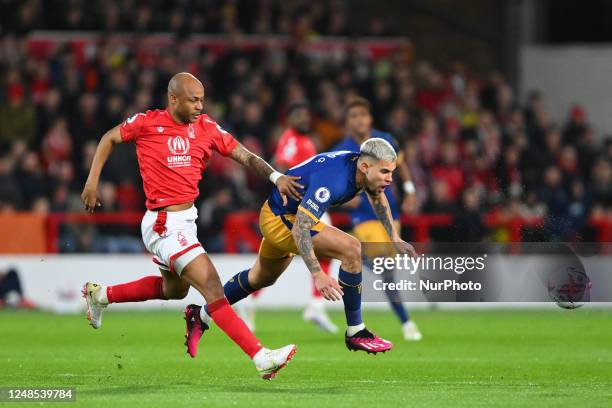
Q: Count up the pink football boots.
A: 2